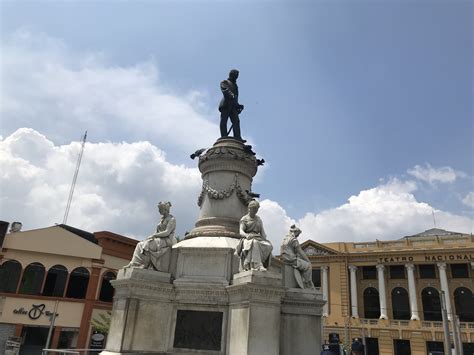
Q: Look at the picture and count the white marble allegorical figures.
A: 3